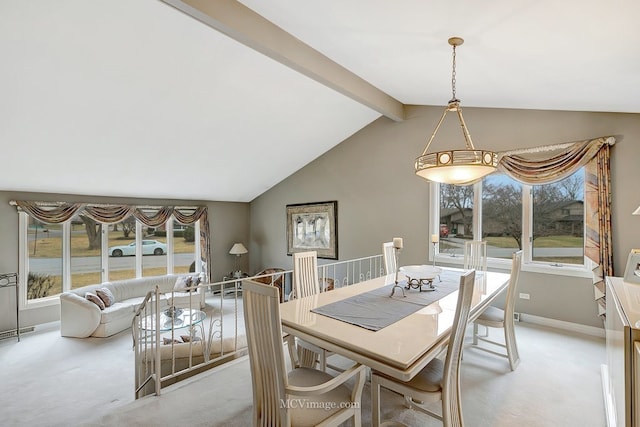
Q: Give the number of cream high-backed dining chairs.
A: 6